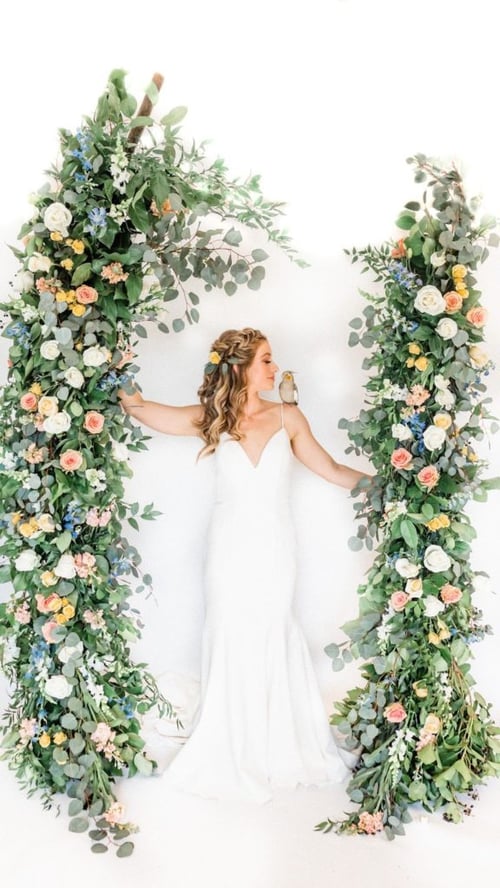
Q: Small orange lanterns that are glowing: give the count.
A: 0